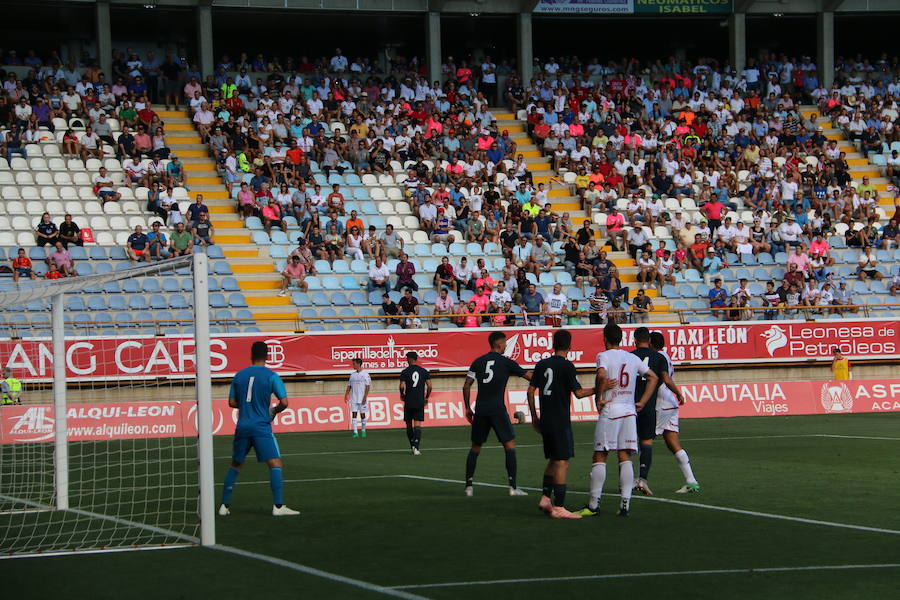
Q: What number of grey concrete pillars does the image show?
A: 6